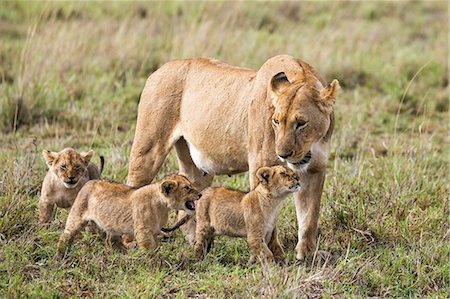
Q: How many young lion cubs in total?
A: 3